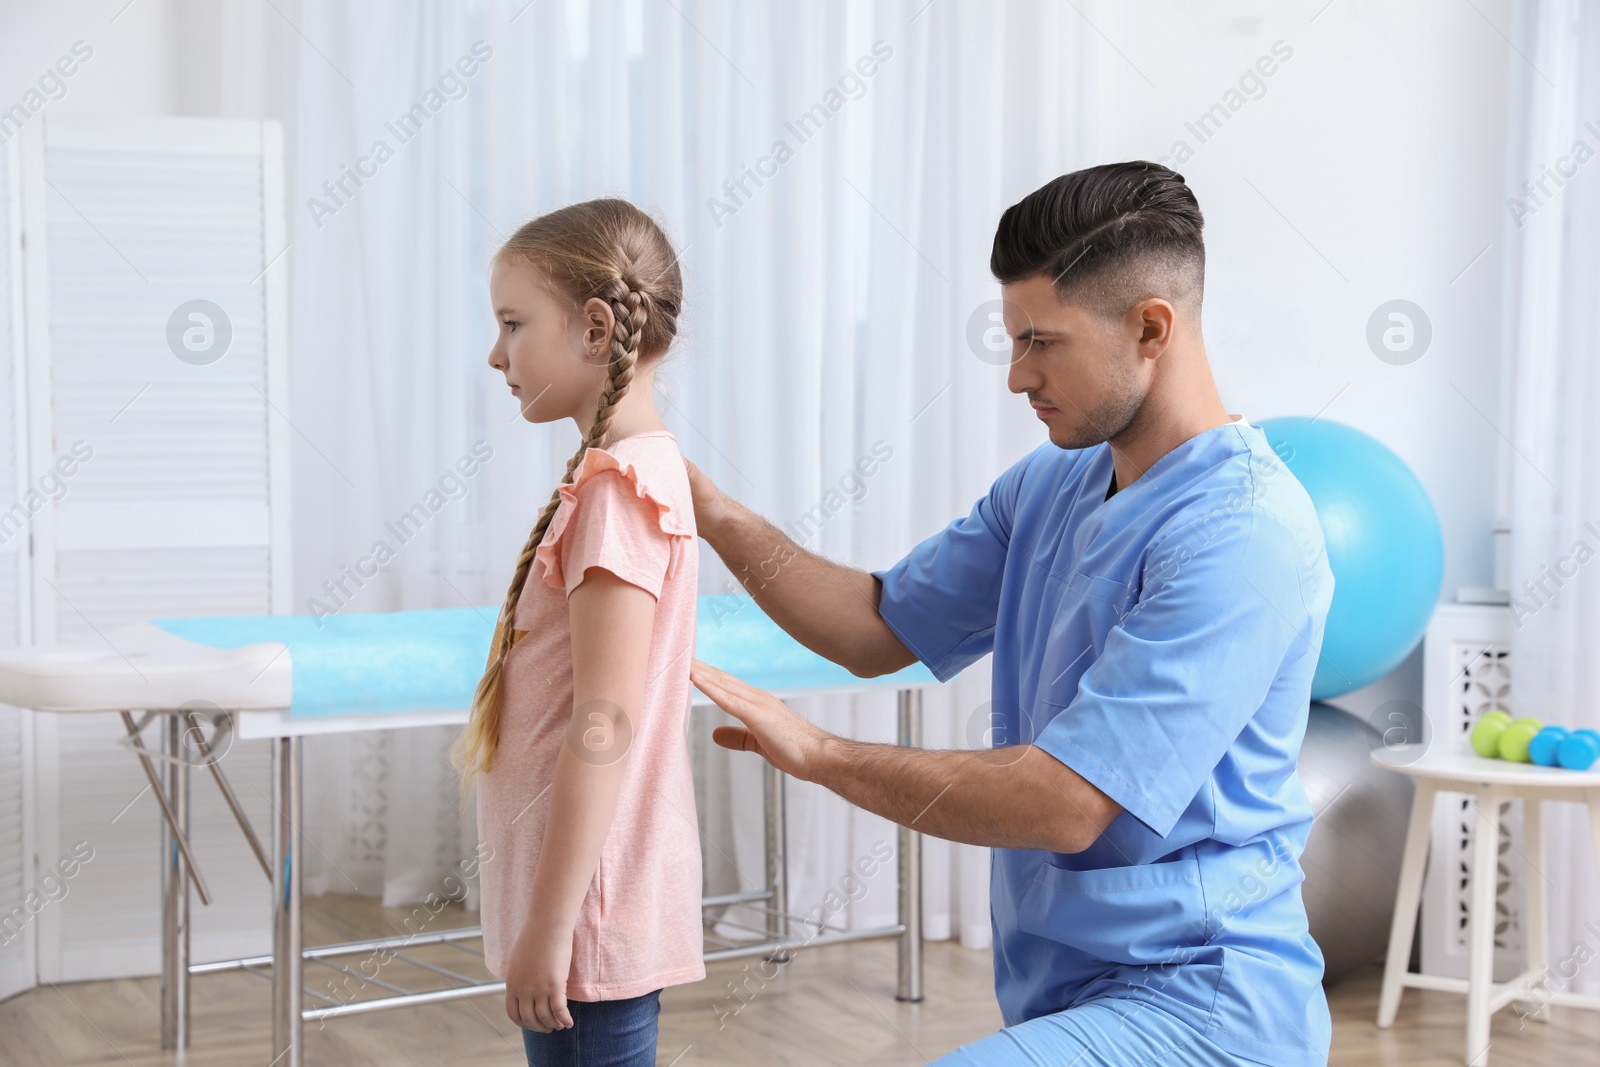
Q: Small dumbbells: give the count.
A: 4